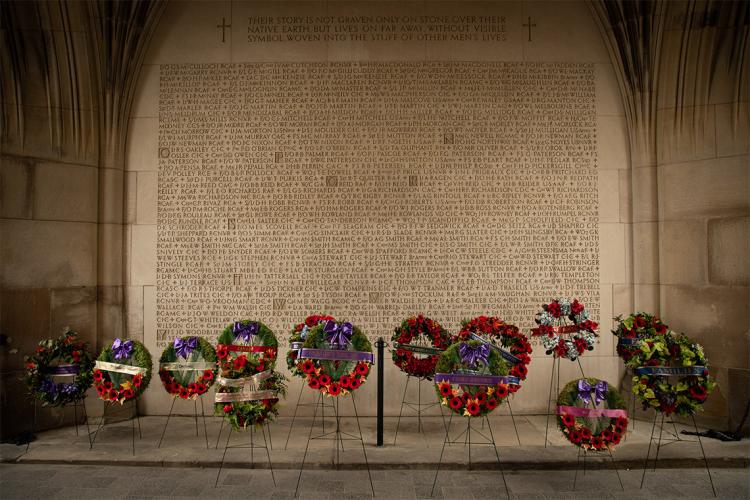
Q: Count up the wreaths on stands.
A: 14